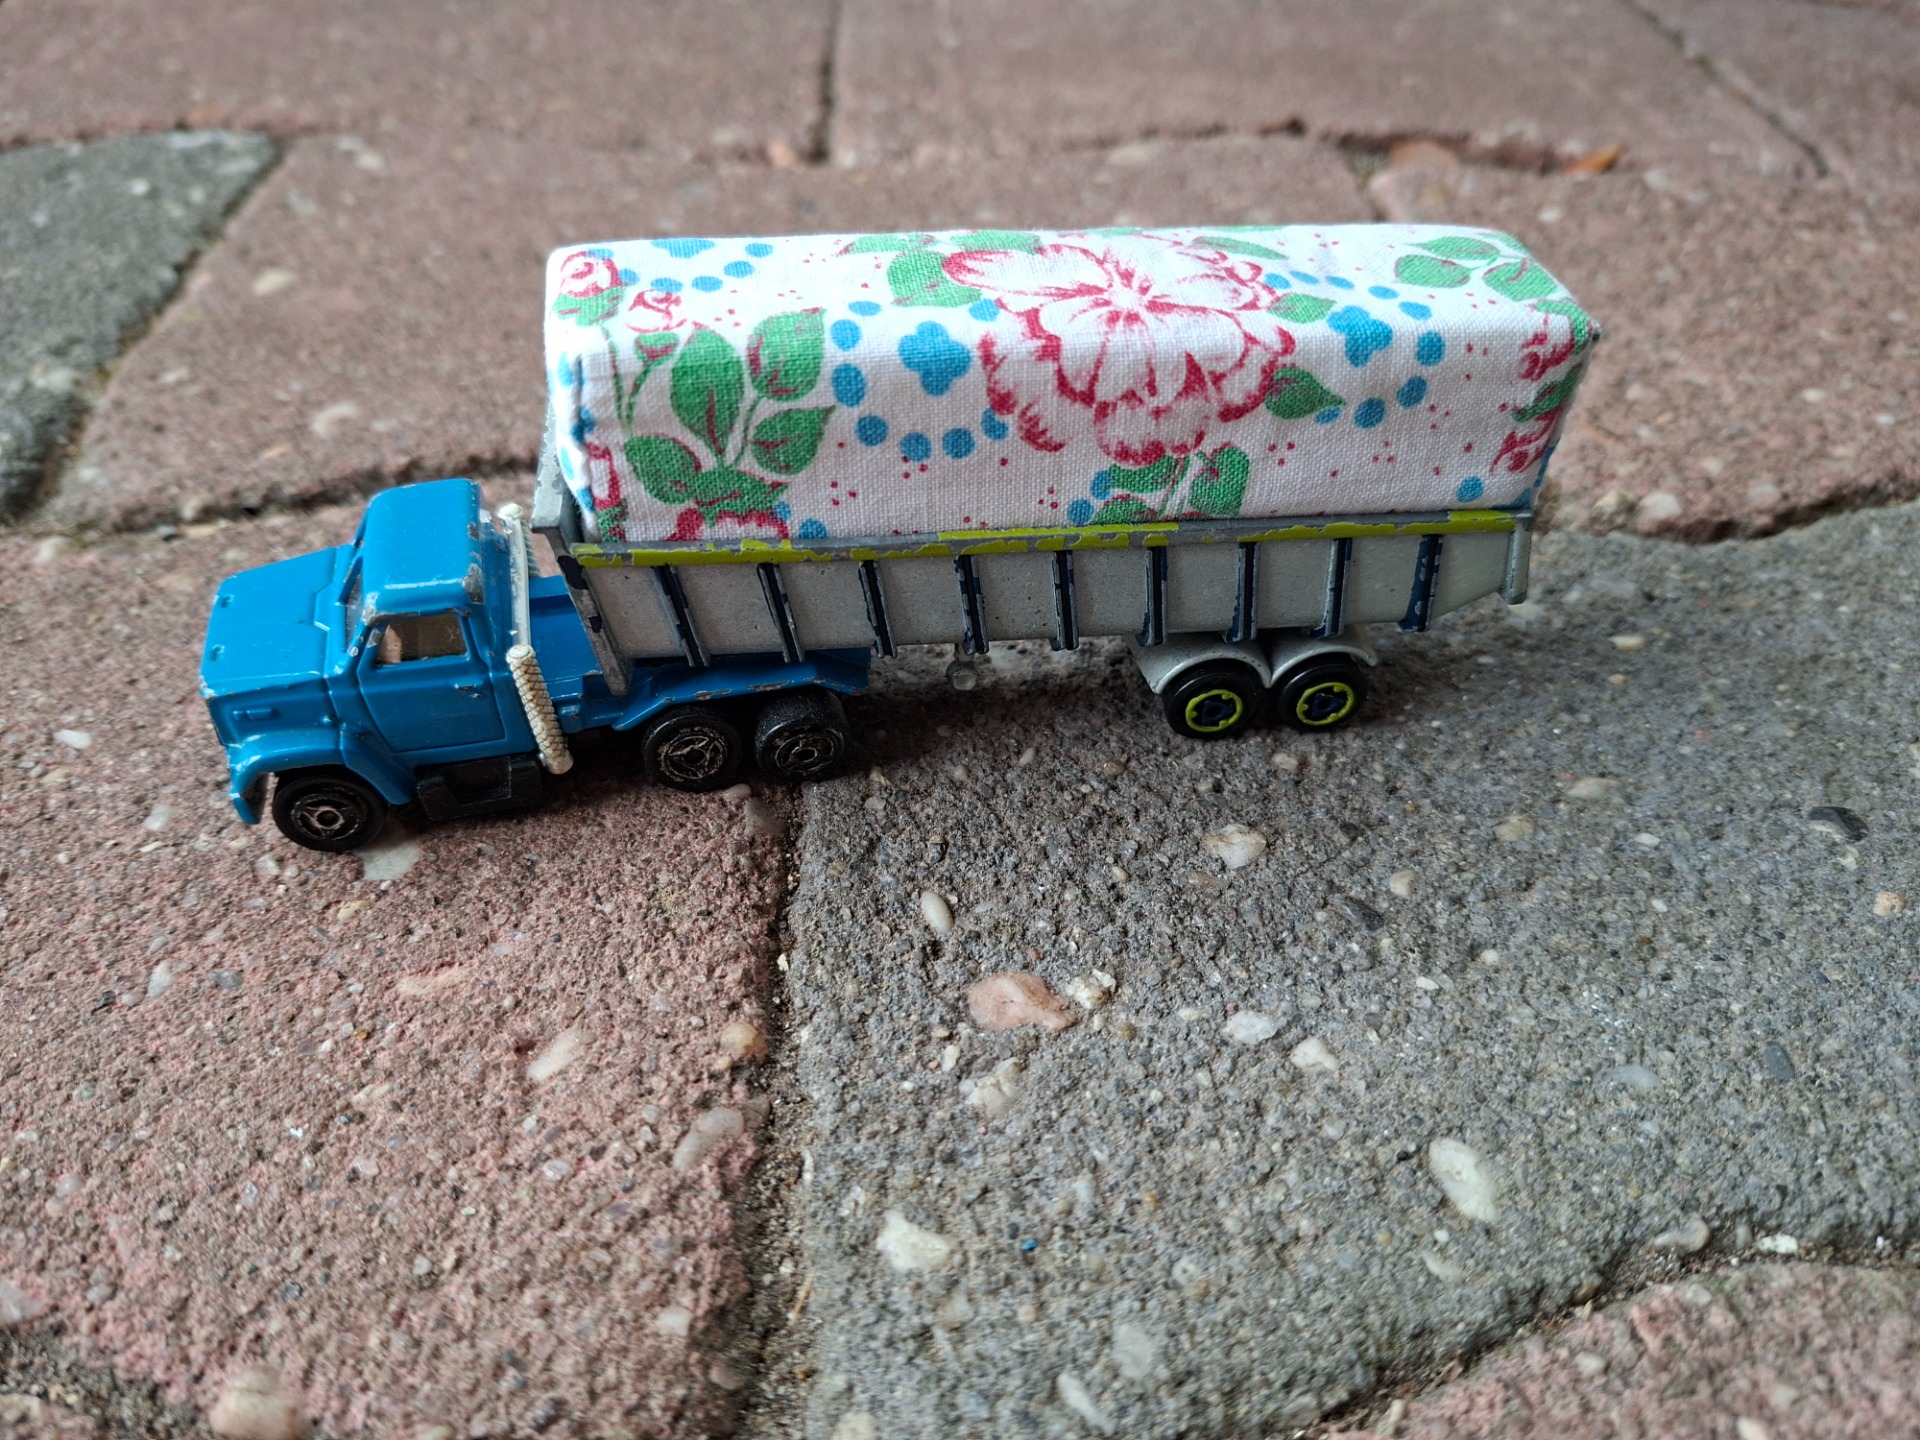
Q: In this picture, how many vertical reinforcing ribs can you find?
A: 9